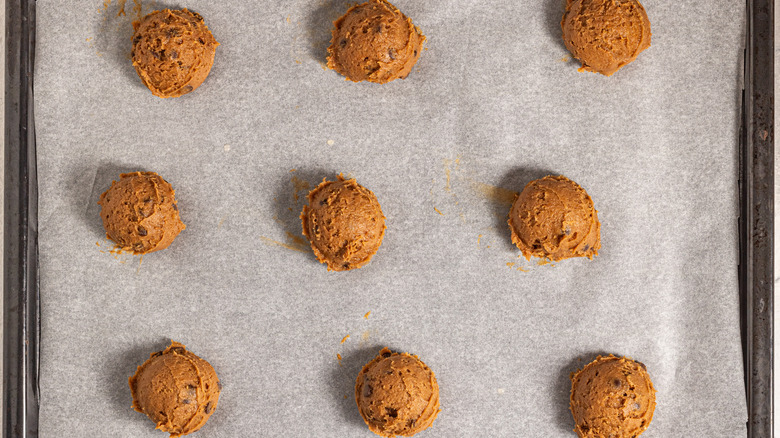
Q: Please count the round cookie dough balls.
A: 9